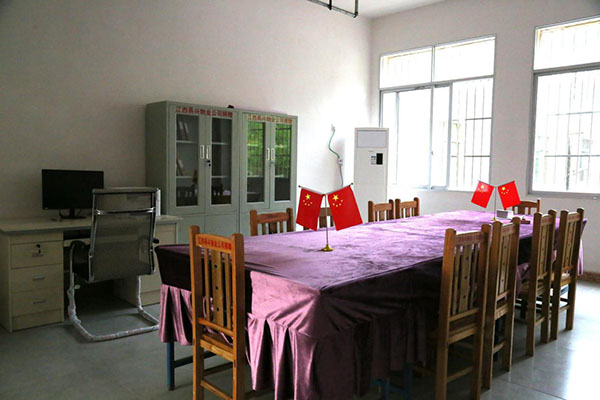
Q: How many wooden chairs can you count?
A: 10